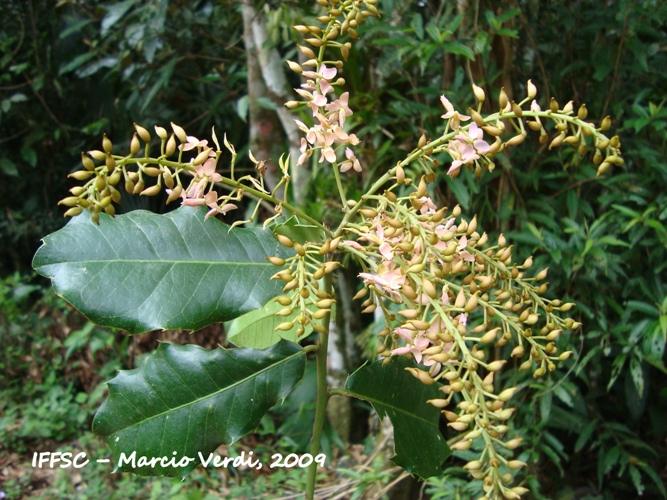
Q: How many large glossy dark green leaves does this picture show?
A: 3